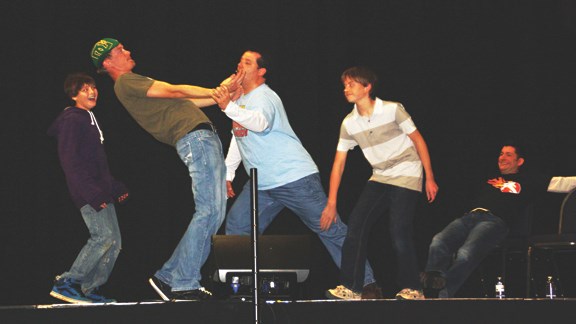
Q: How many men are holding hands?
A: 2